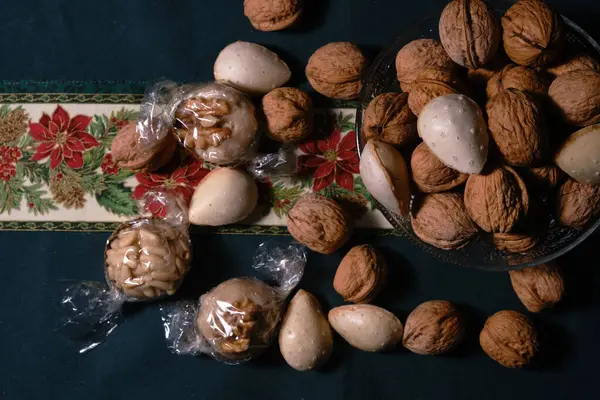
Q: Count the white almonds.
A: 7